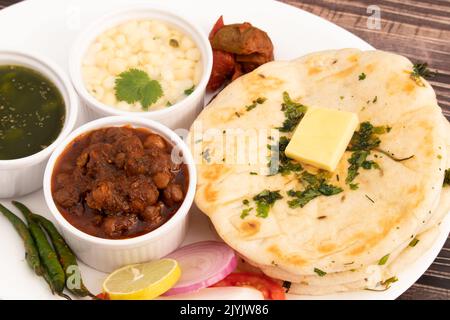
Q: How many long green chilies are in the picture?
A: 3